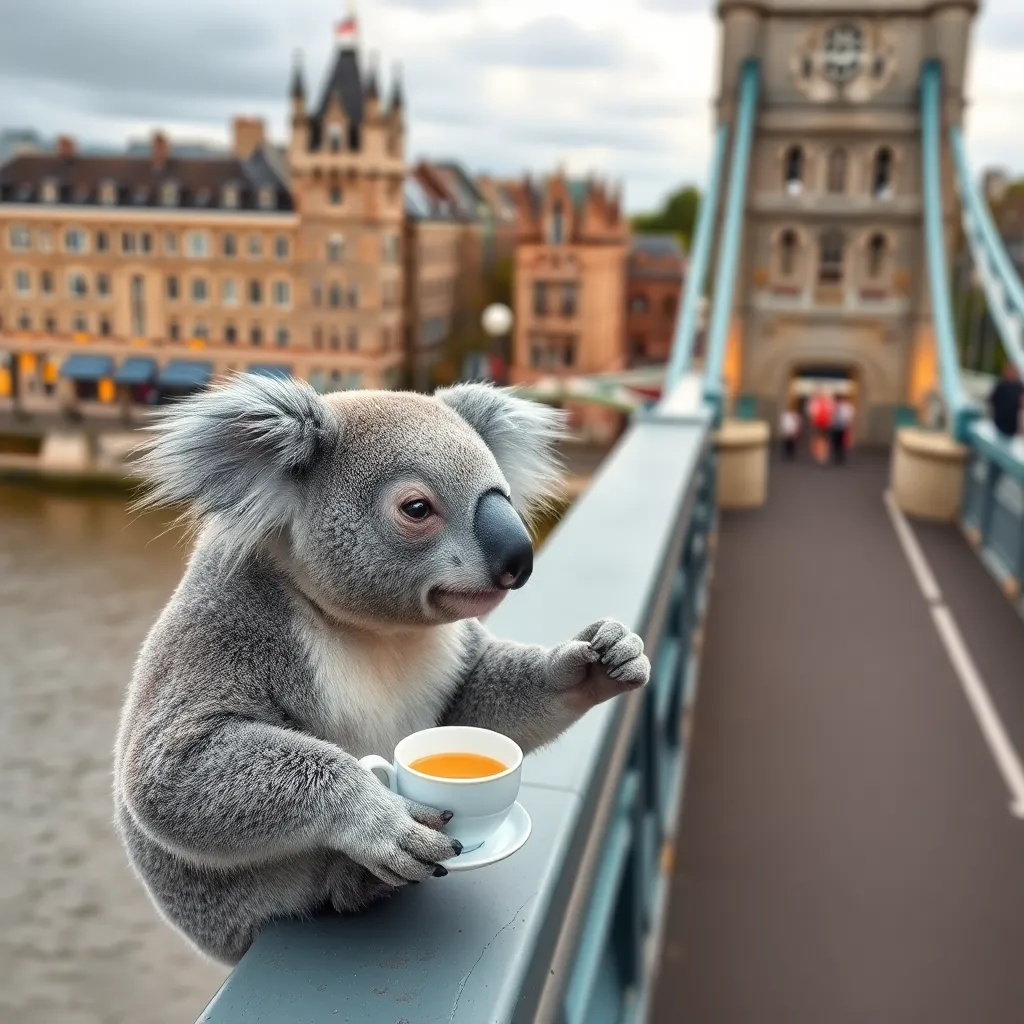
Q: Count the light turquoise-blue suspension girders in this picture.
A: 4